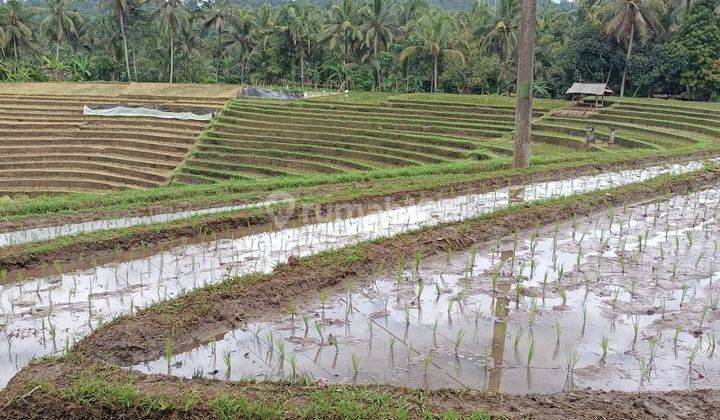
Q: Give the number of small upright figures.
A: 2